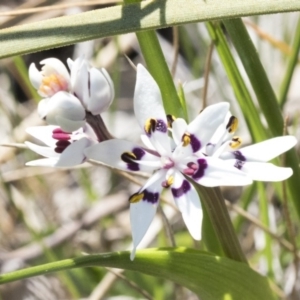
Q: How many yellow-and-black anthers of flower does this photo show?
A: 8